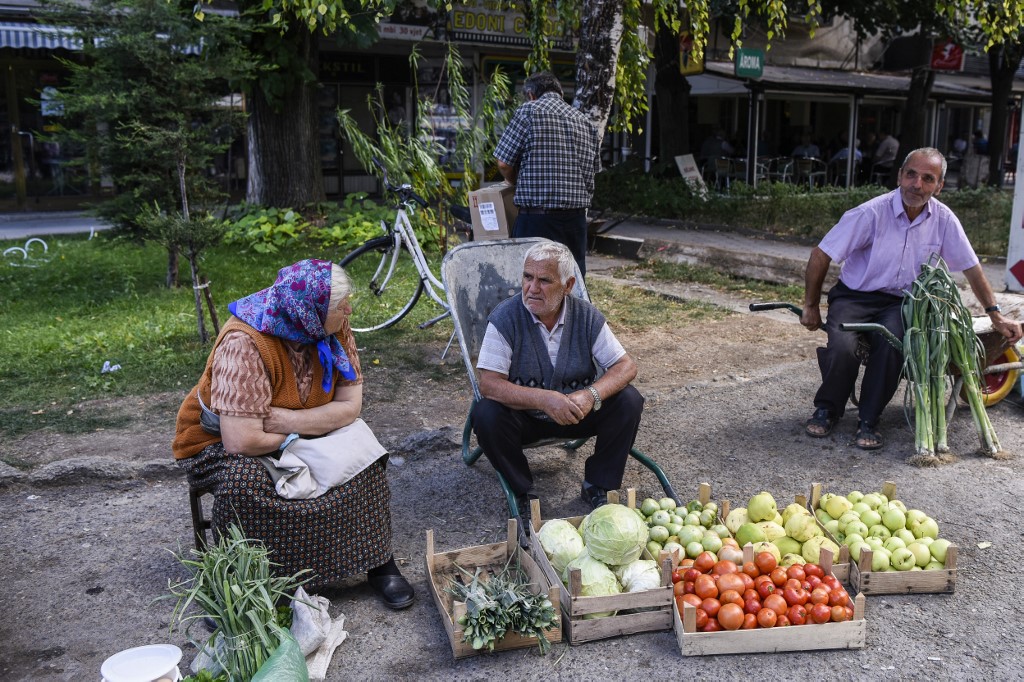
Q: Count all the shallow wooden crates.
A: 6